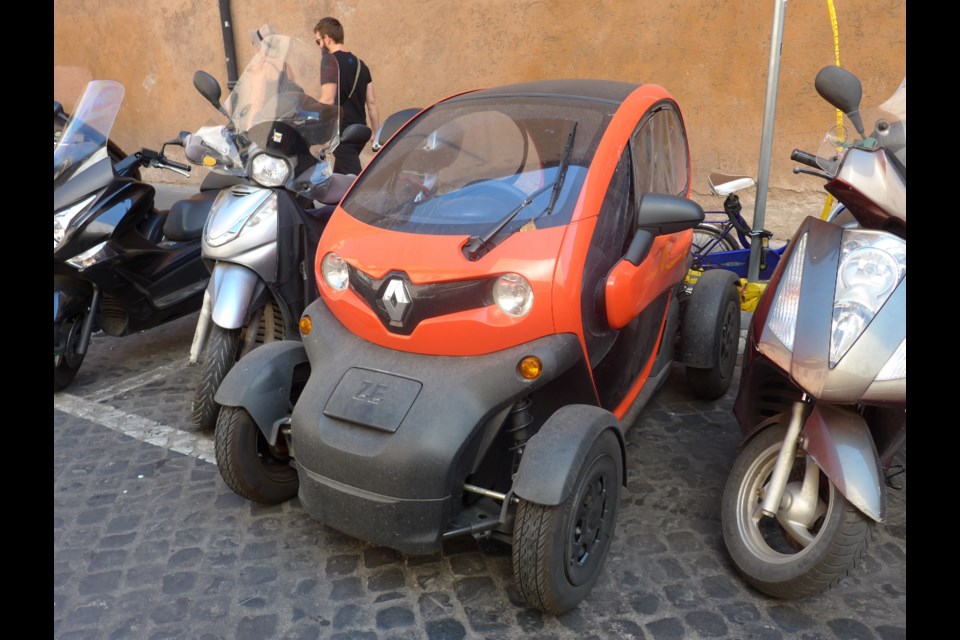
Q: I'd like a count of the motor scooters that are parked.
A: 3